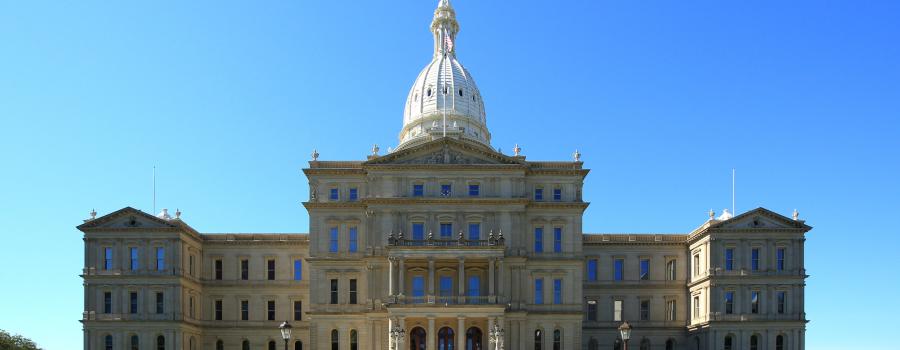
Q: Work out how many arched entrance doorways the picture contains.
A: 3